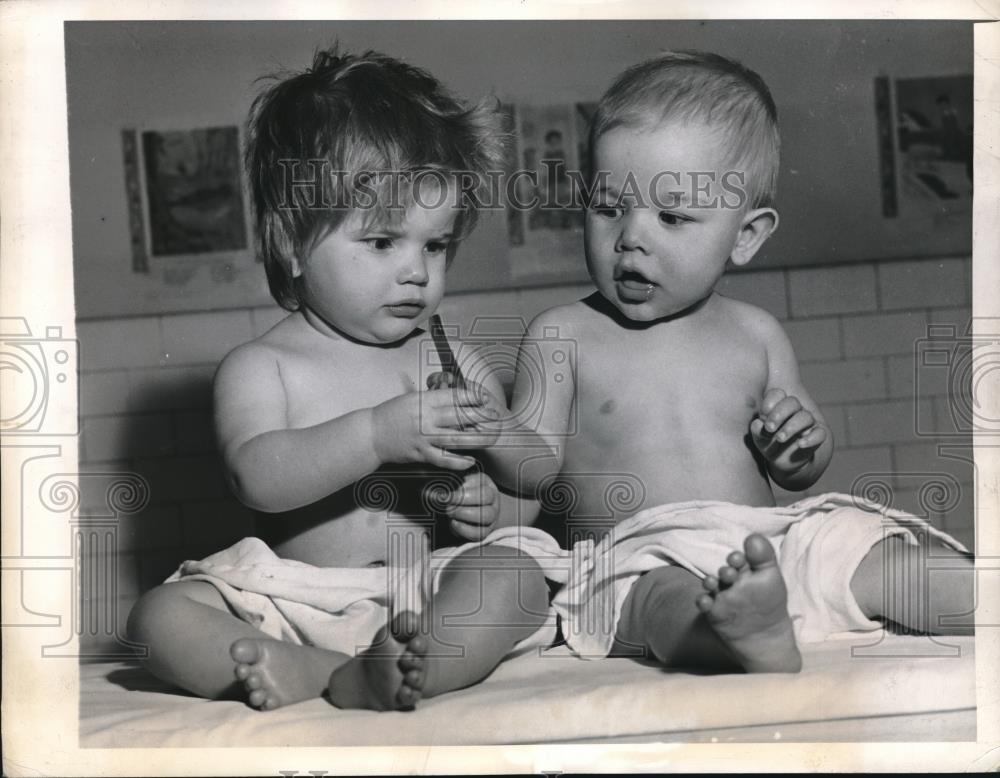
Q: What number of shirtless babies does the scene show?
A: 2